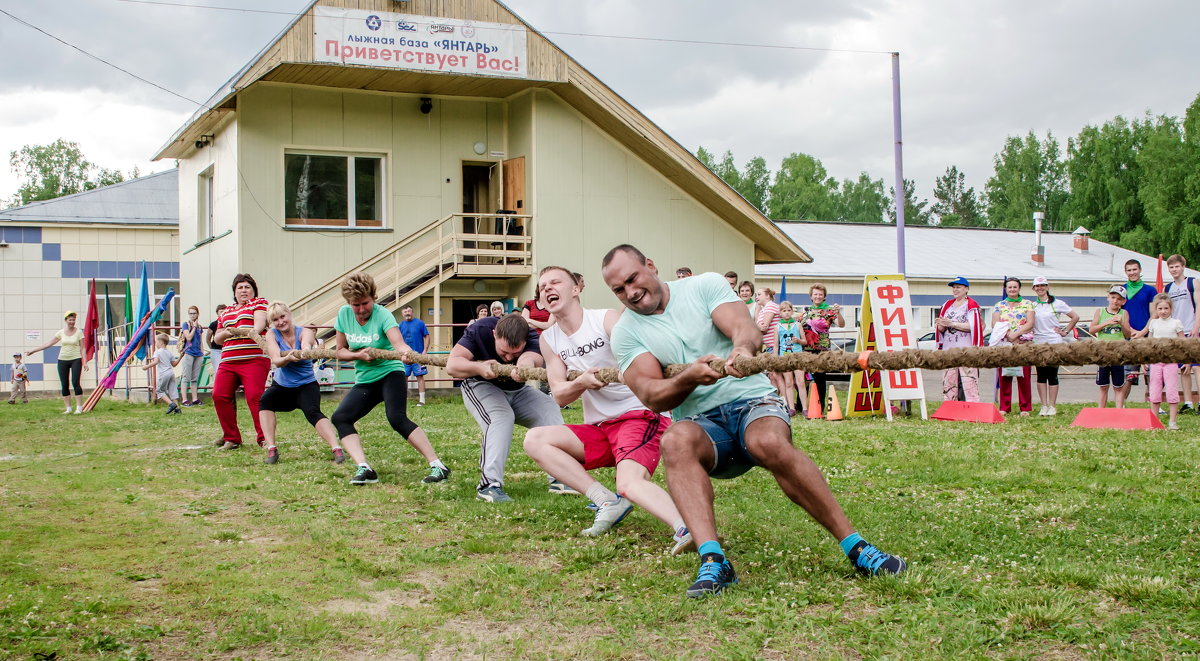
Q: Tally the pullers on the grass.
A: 6